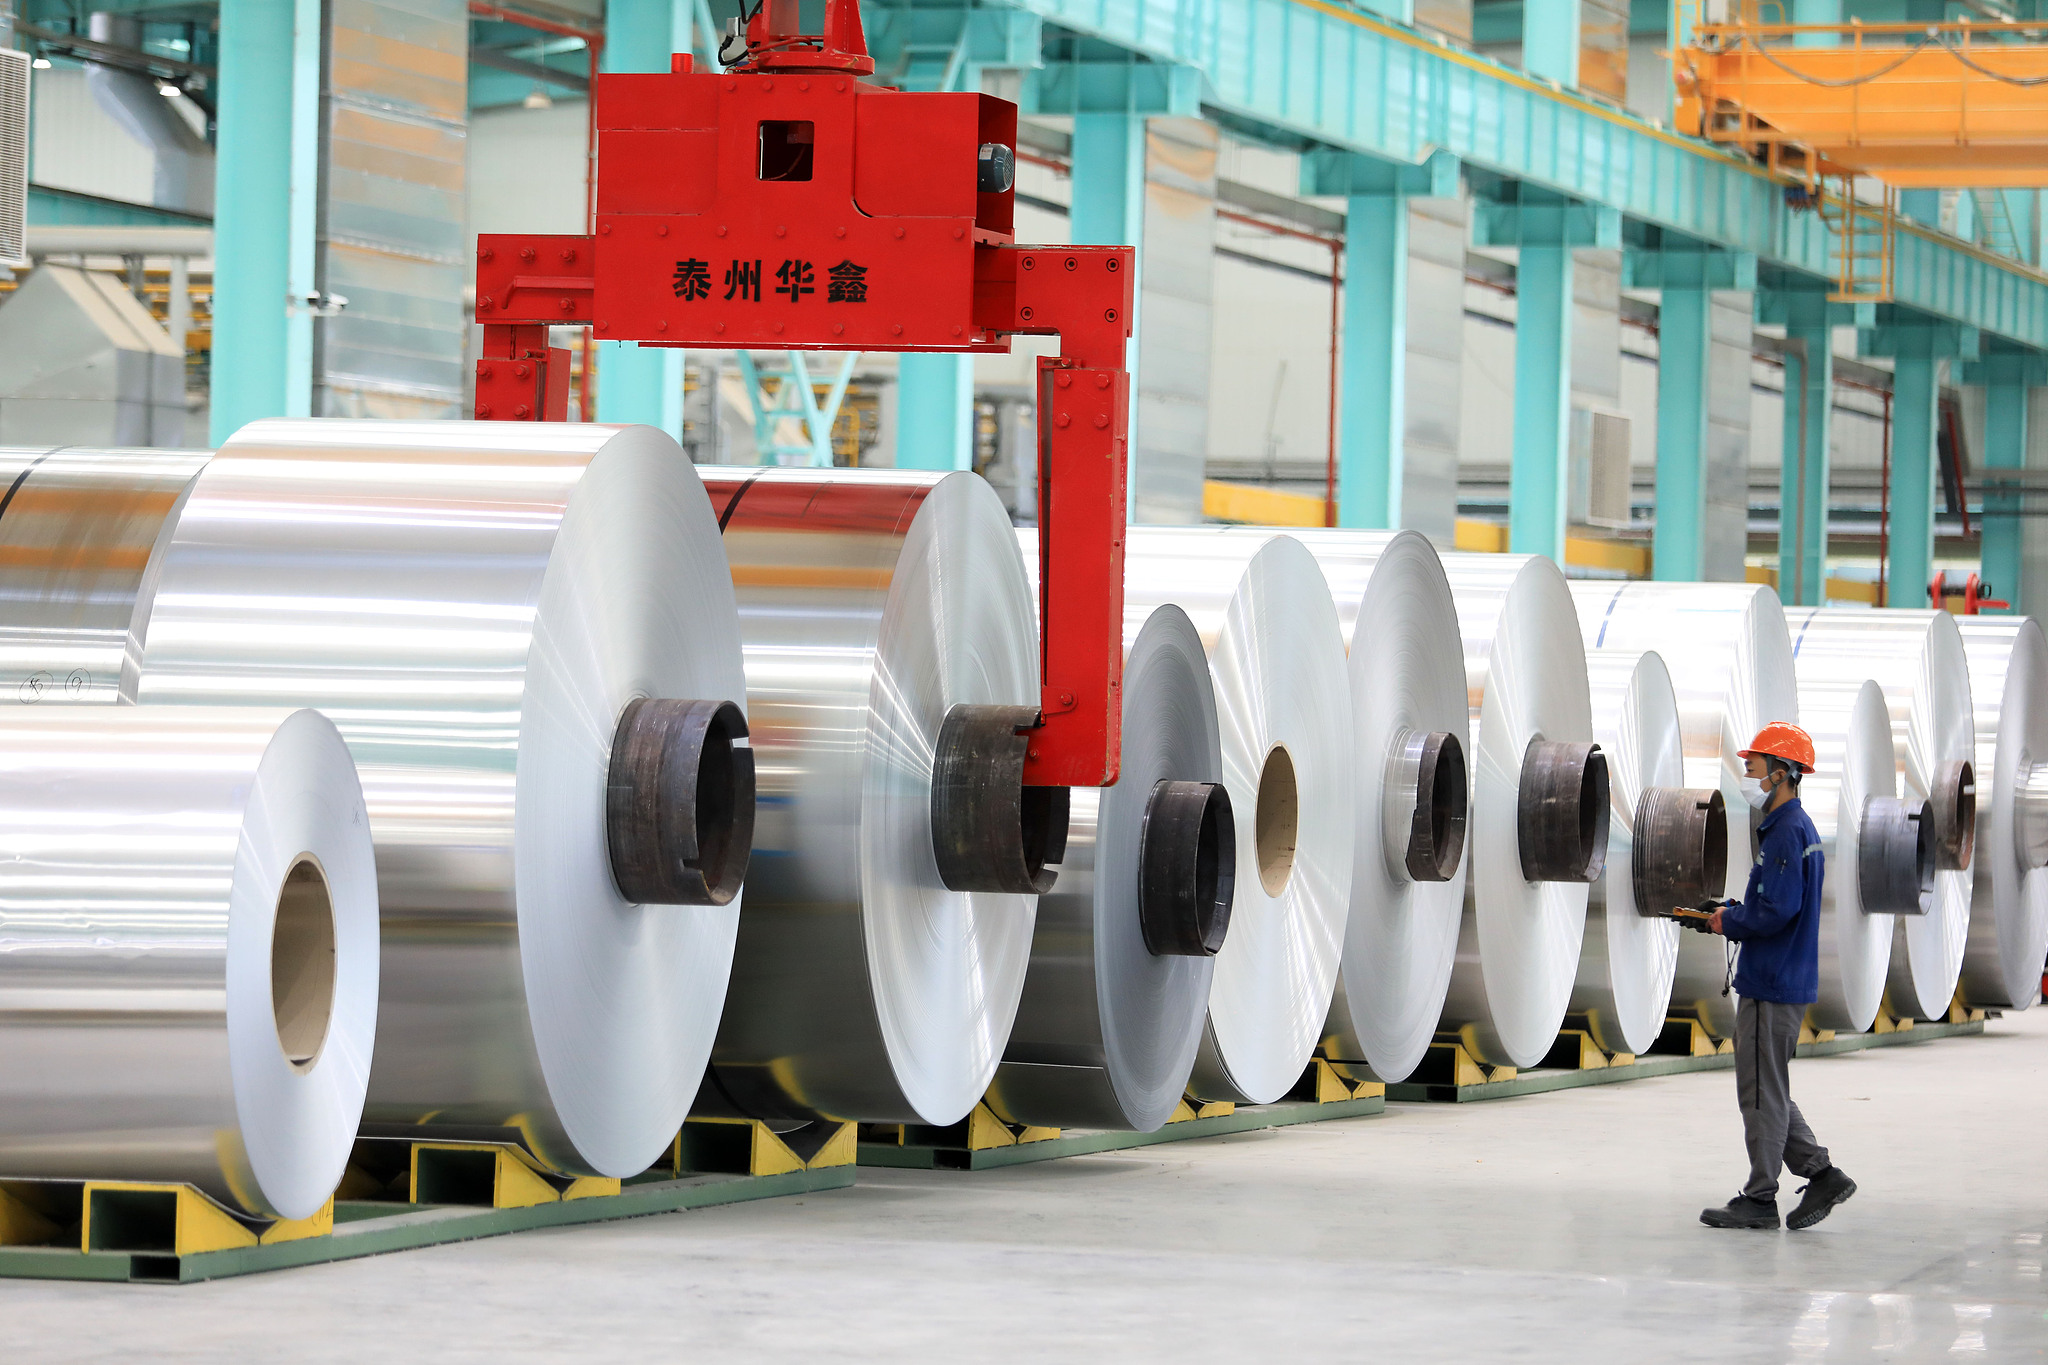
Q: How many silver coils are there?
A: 13